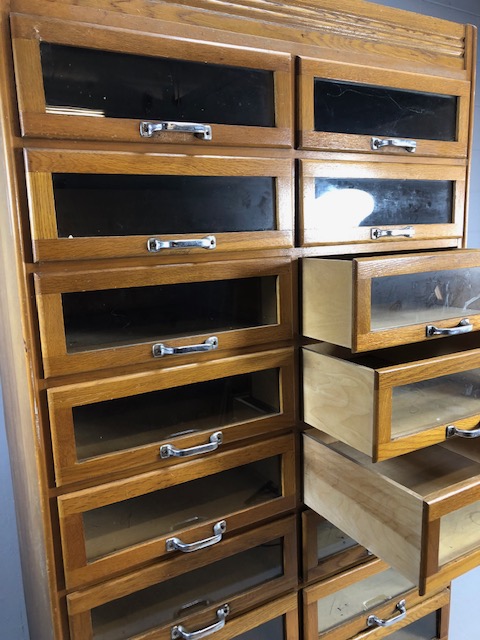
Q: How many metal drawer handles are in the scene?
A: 11